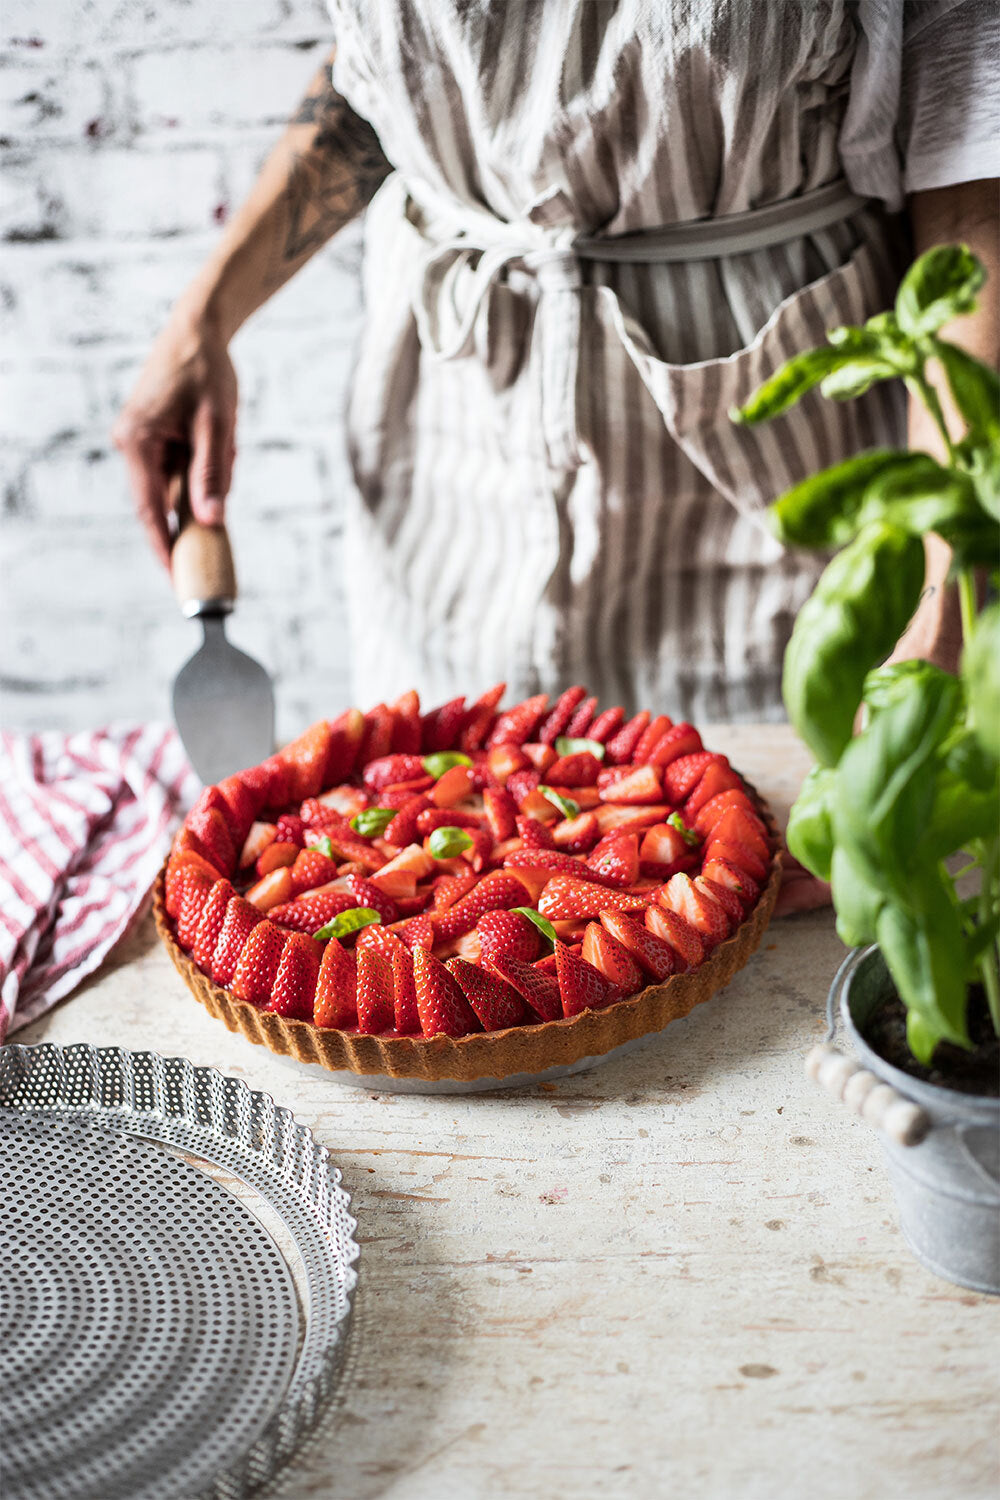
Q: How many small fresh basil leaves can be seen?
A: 9